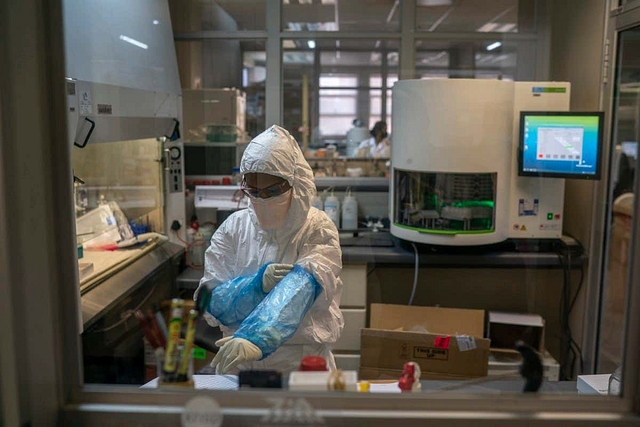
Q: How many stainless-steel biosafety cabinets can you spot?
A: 1